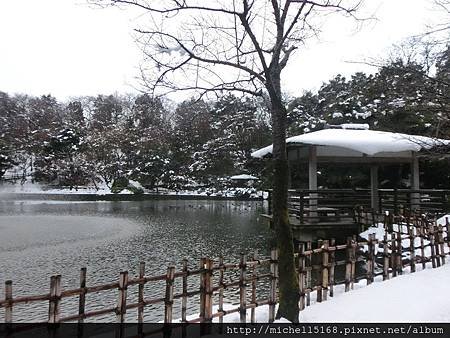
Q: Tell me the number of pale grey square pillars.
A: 3